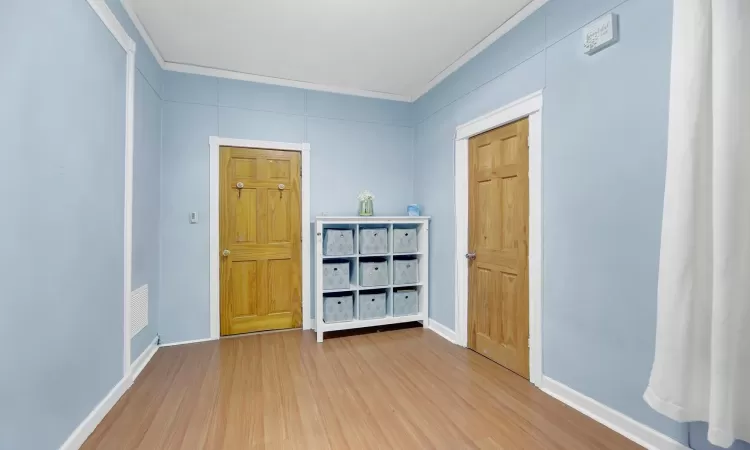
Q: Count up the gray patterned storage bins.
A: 9